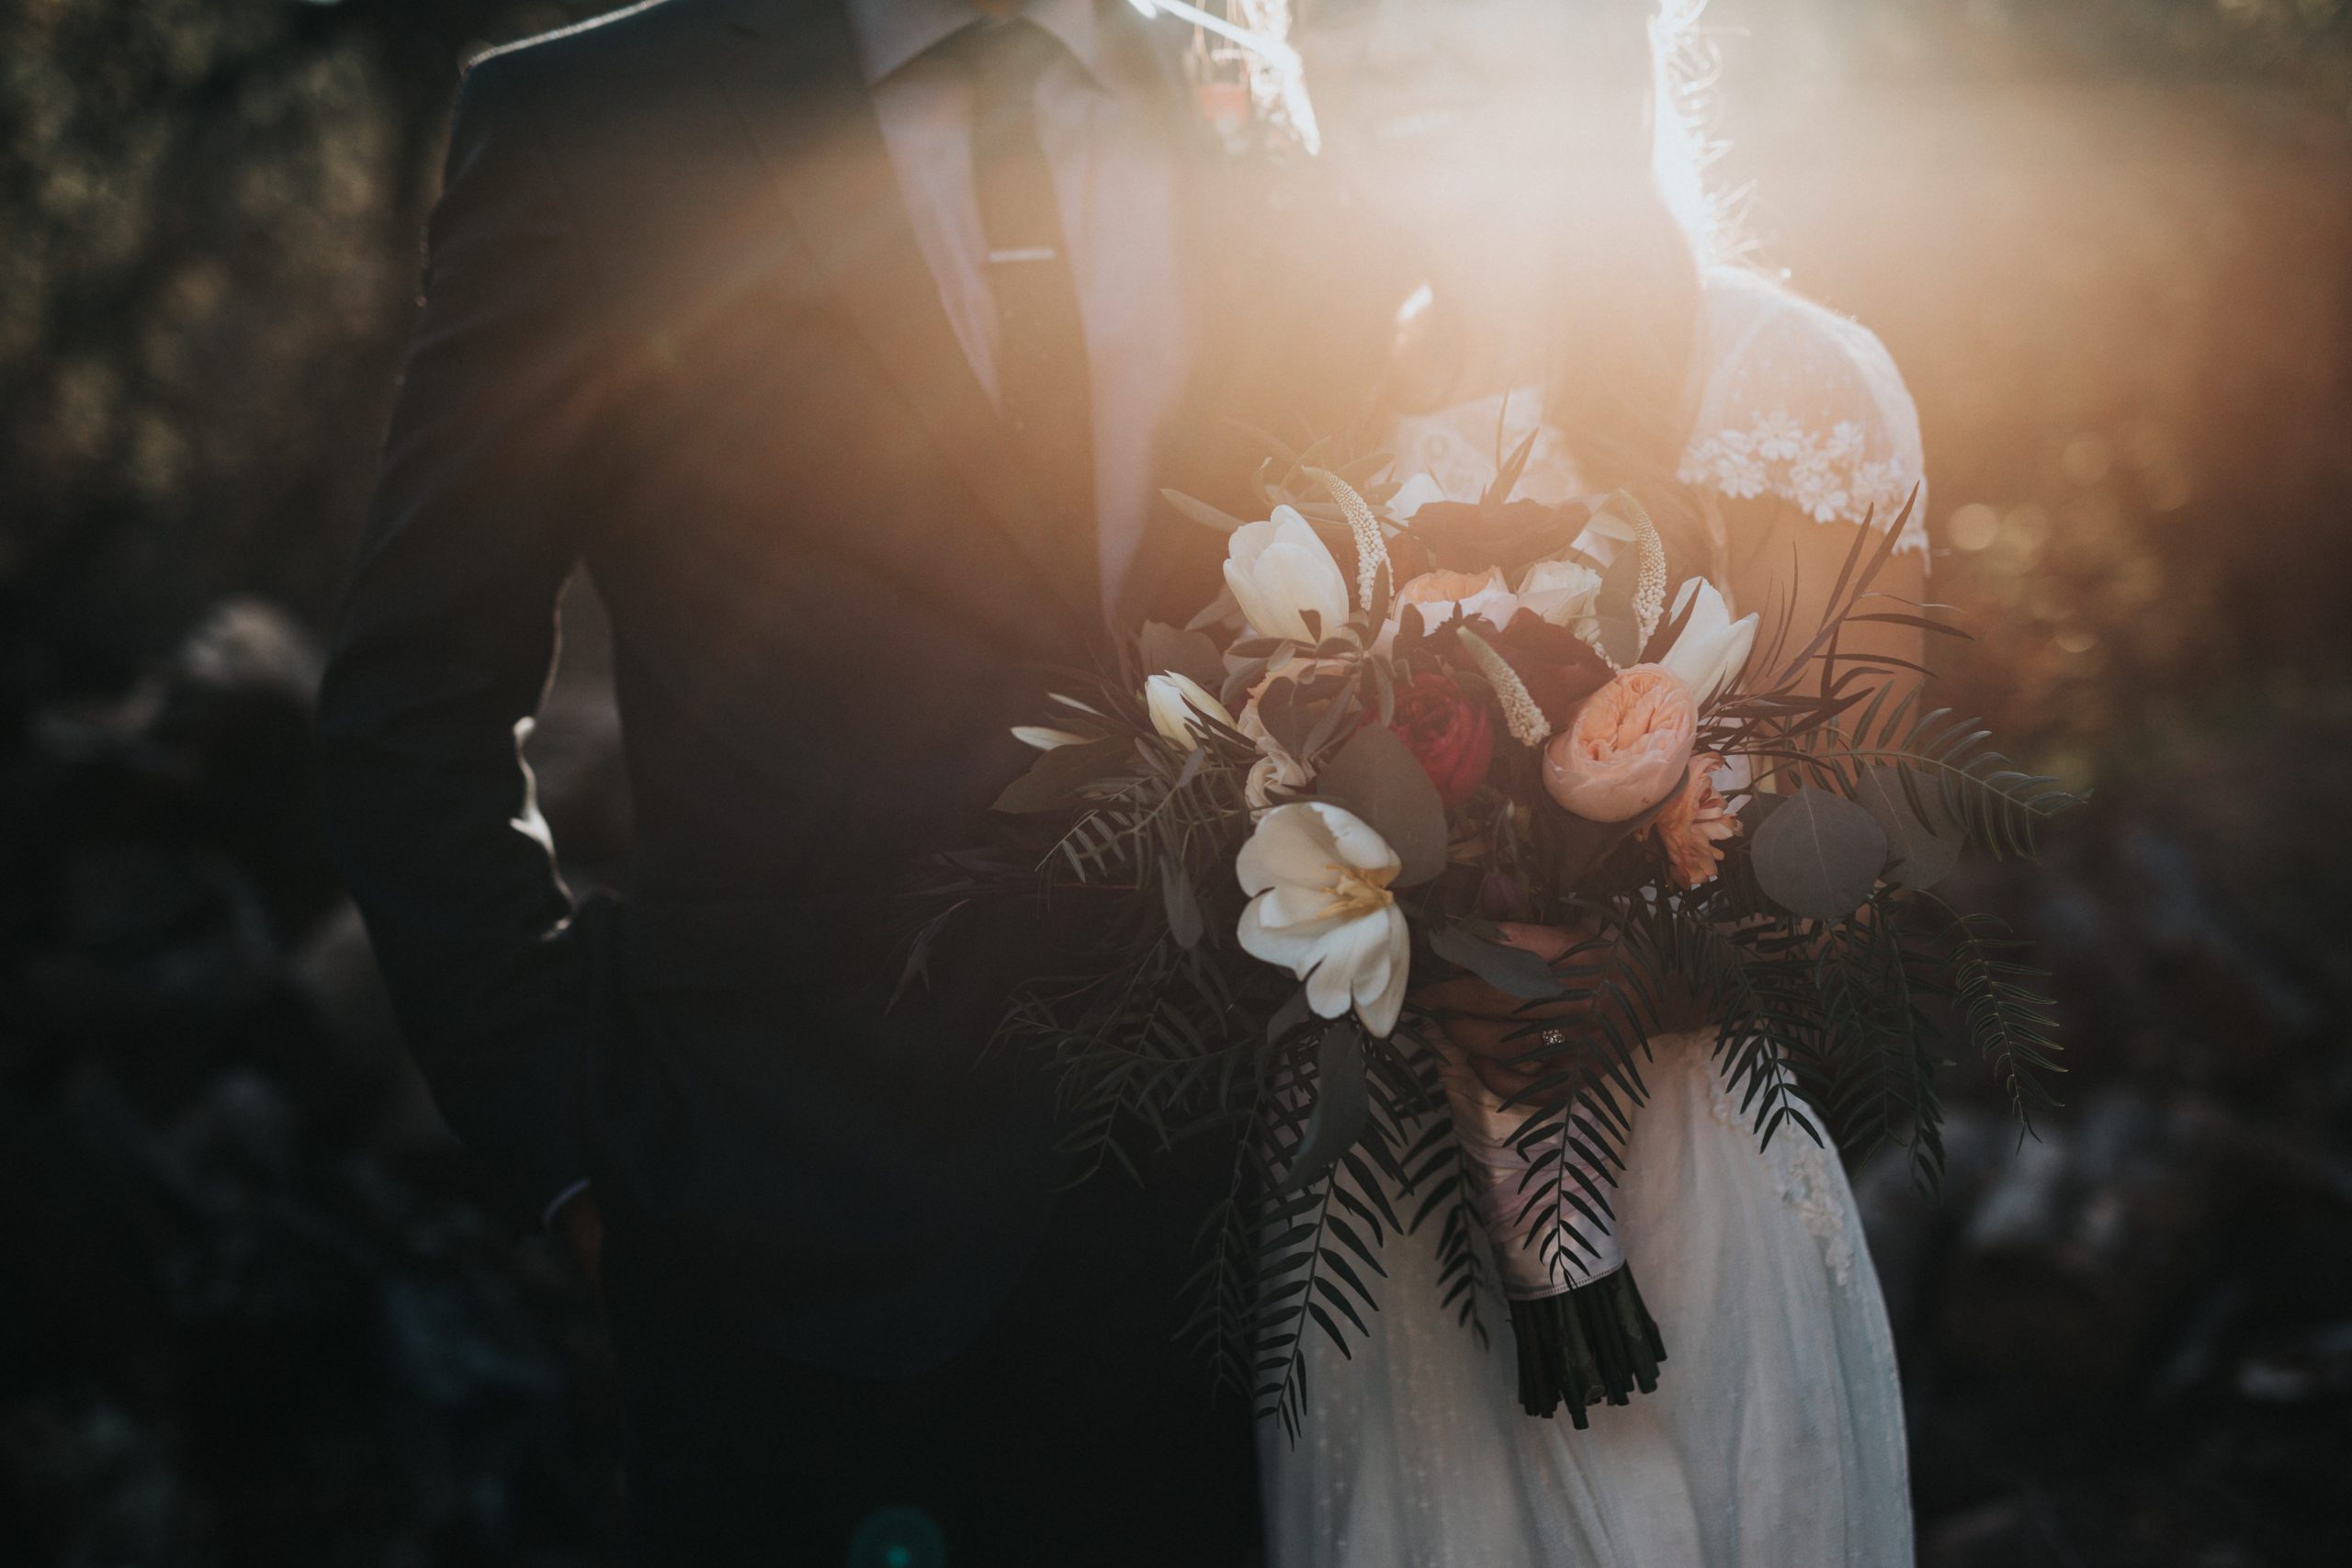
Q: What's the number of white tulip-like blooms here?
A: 4